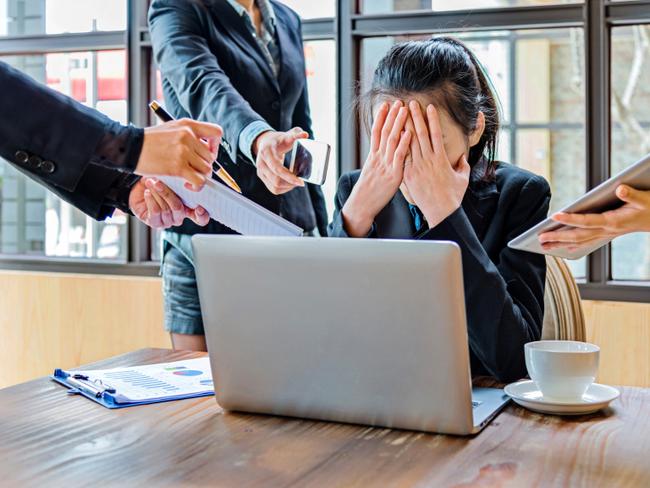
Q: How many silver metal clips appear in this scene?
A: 1